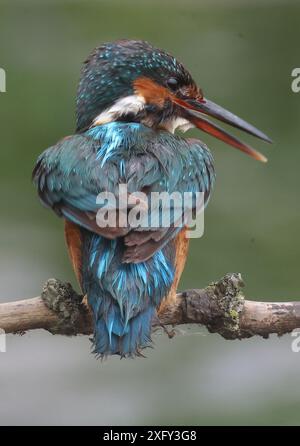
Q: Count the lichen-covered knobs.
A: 2